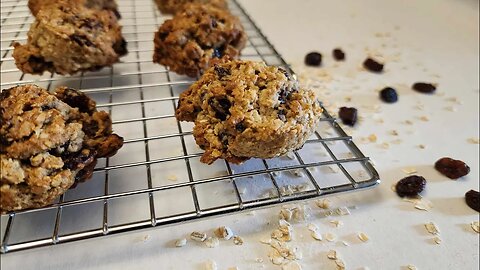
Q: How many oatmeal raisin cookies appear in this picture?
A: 6